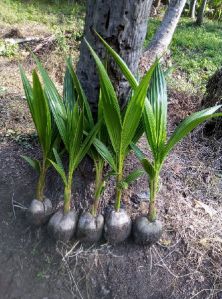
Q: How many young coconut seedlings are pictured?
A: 5